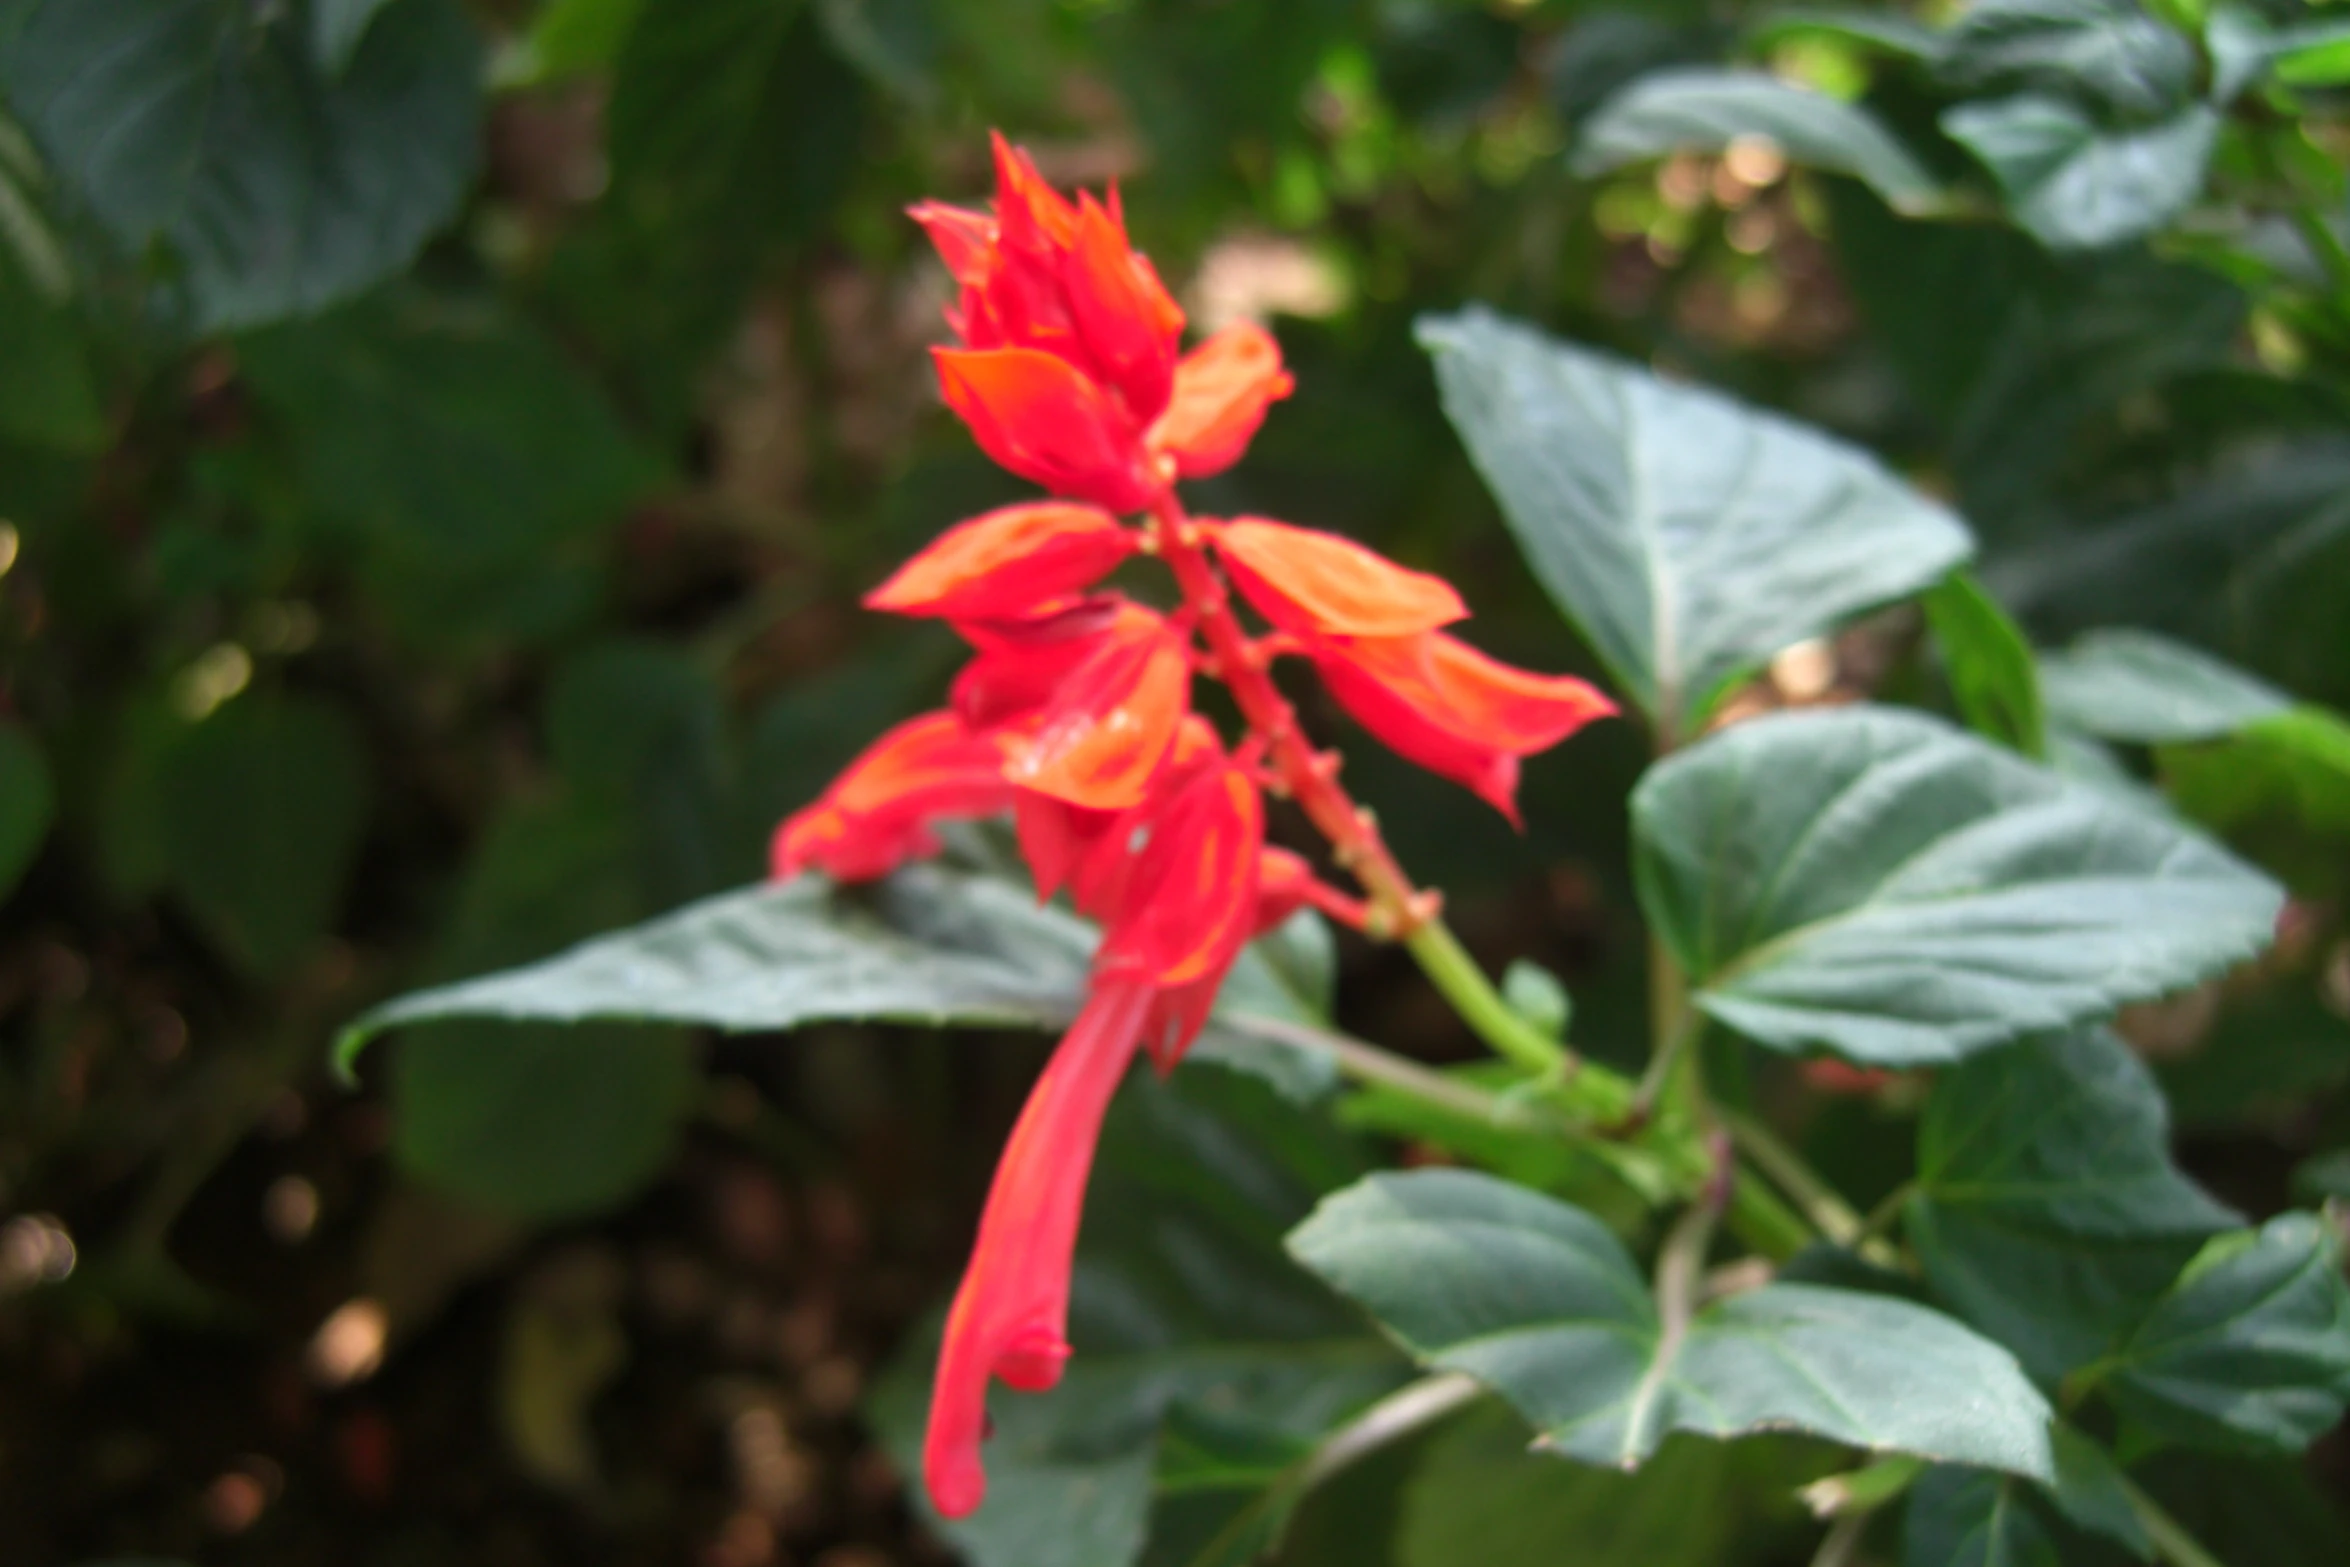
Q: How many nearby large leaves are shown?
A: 4